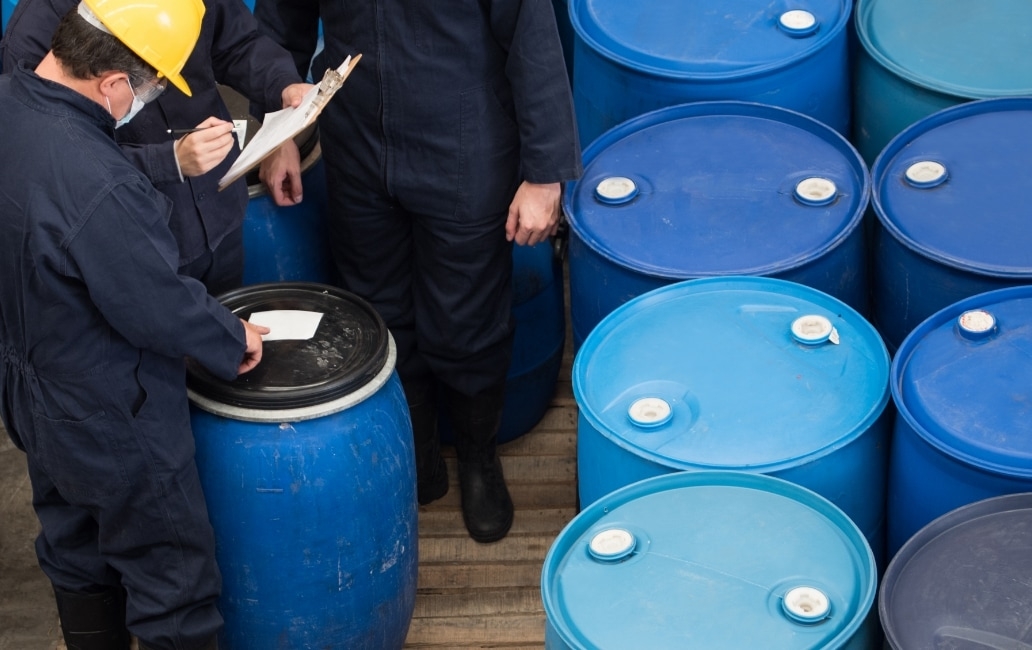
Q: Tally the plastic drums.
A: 11